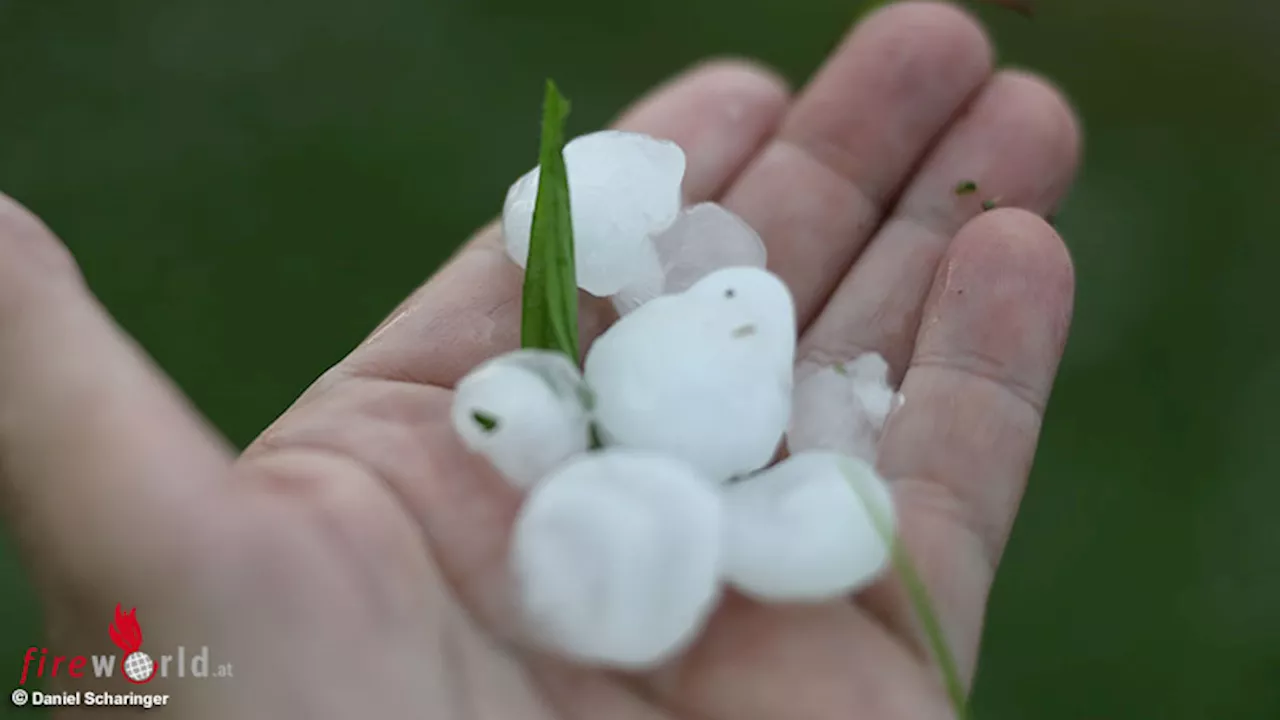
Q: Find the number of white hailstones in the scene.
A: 7